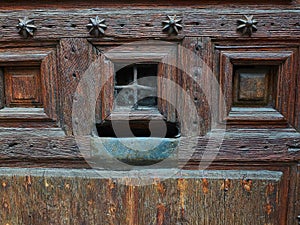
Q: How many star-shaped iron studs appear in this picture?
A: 4